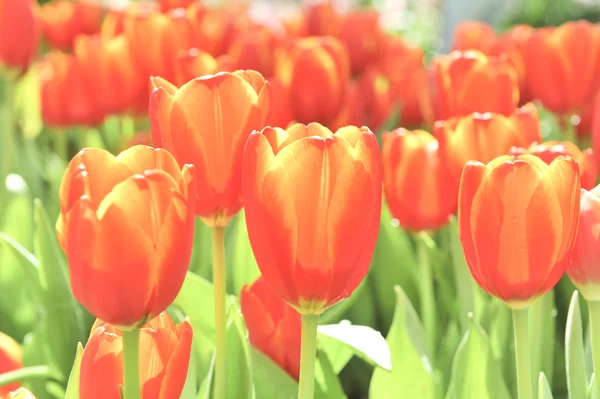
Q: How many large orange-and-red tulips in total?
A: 4